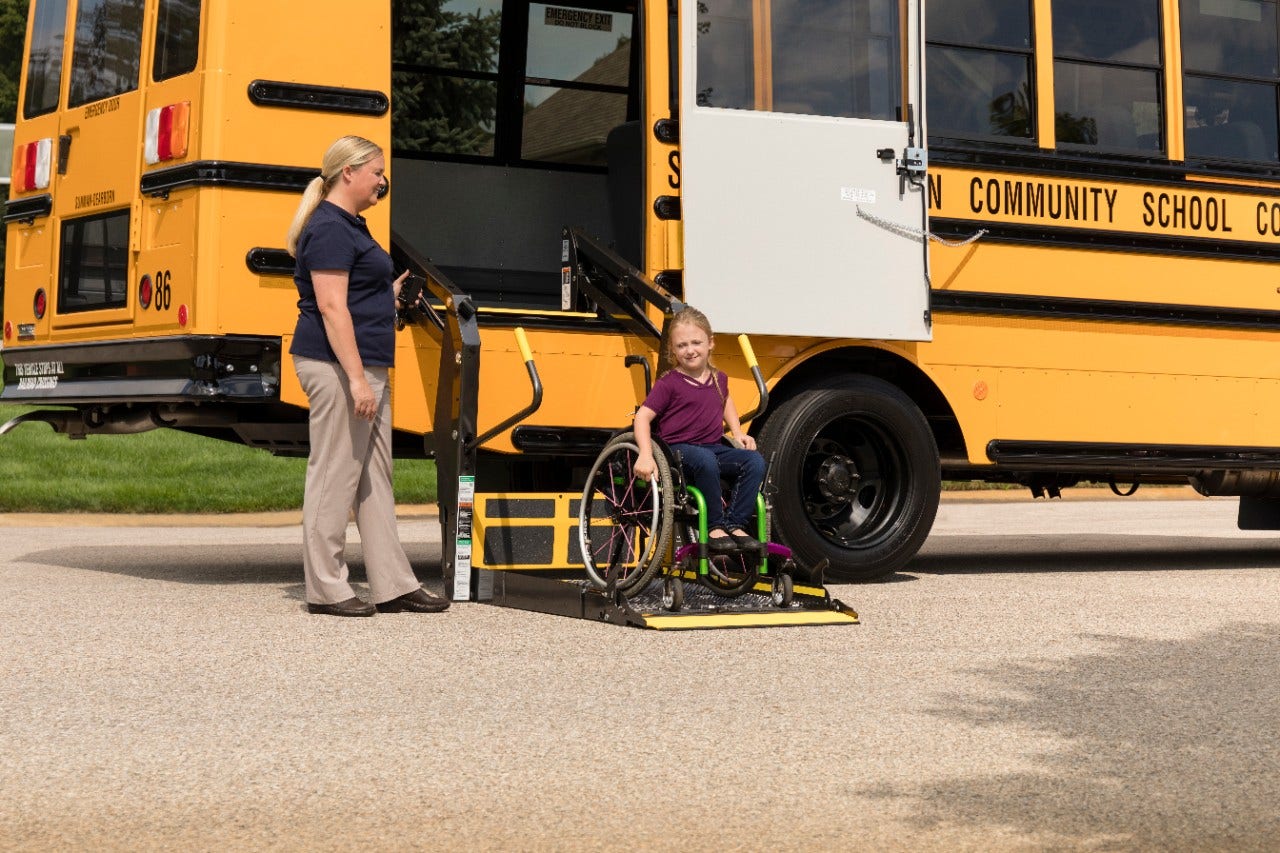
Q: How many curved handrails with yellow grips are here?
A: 2